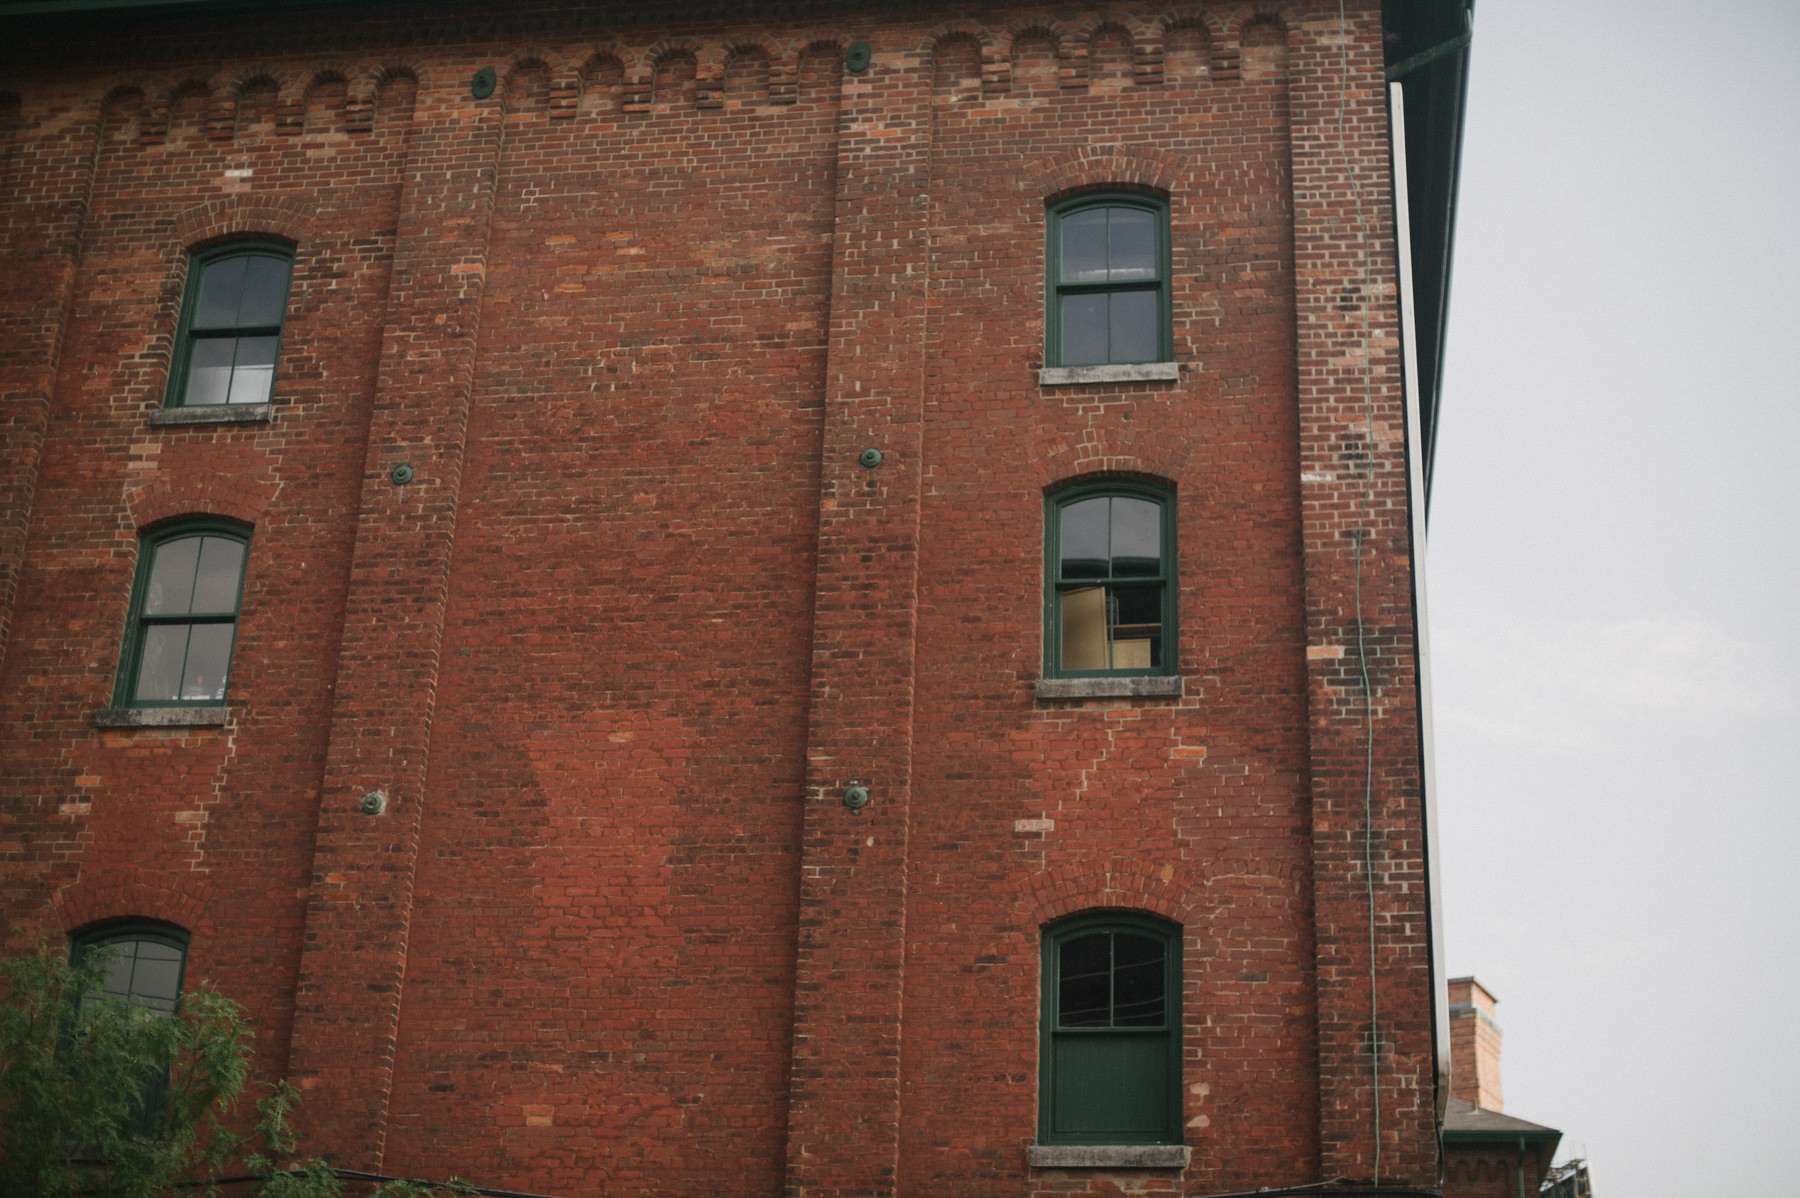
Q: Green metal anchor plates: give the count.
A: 6